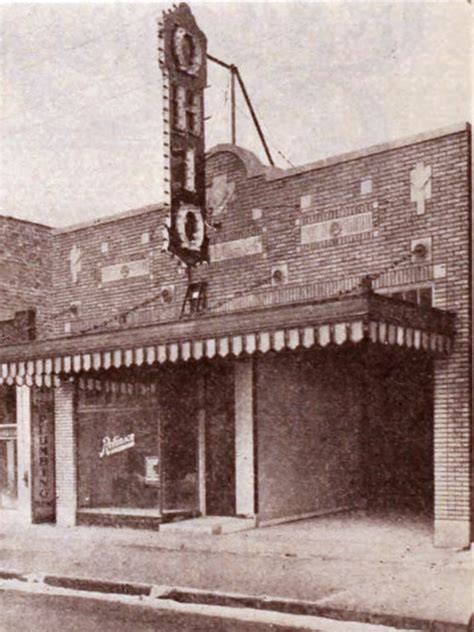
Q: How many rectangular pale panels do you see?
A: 3